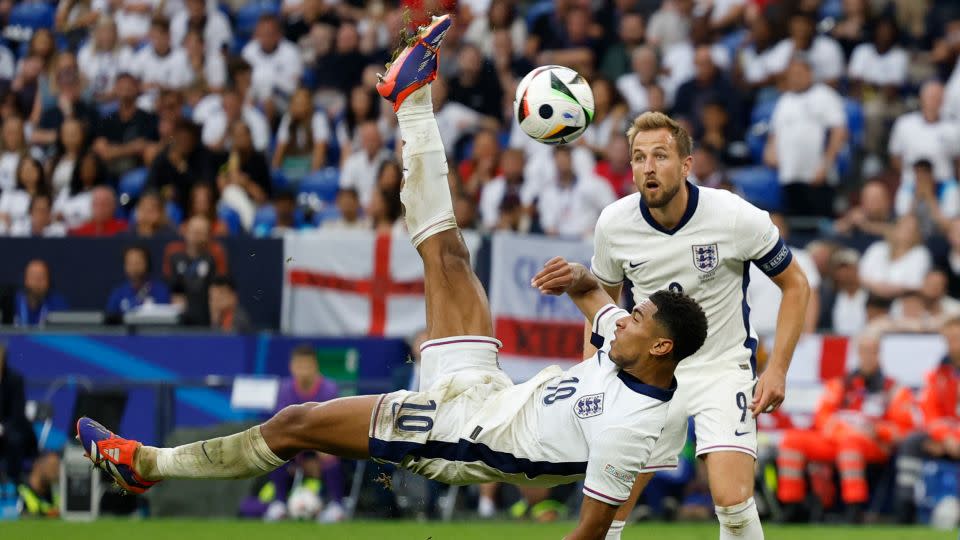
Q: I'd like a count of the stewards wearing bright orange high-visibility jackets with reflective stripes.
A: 2